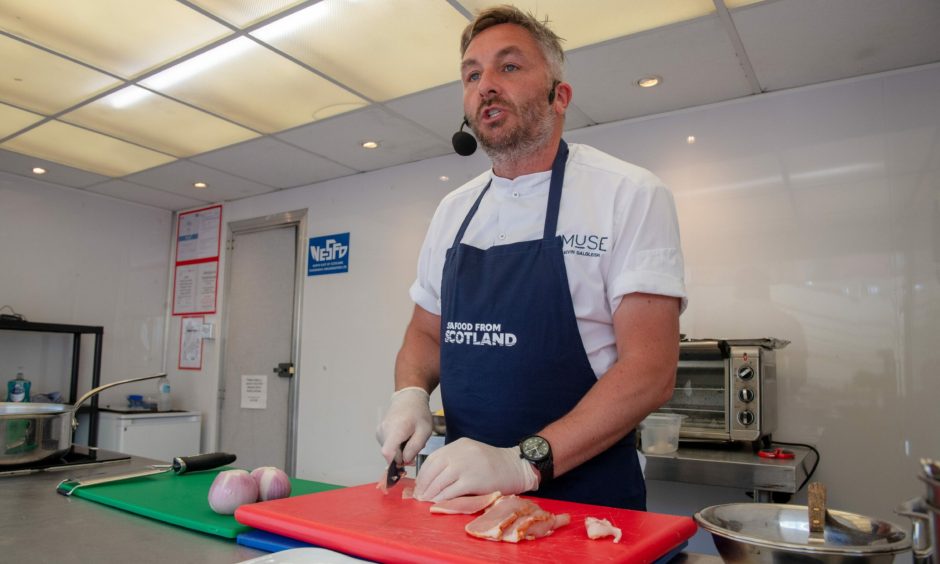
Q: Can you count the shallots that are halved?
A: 0